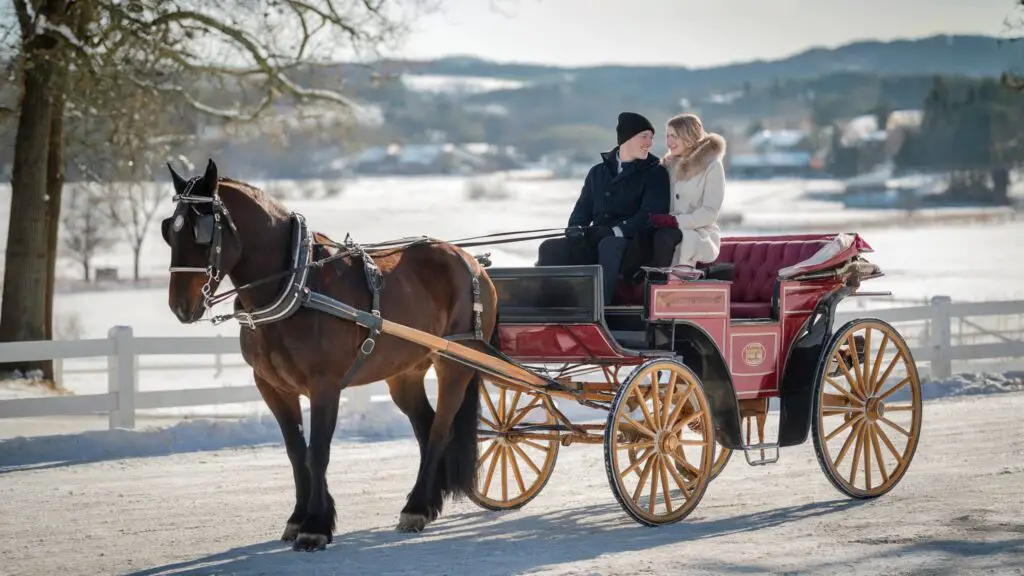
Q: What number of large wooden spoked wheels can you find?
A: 4